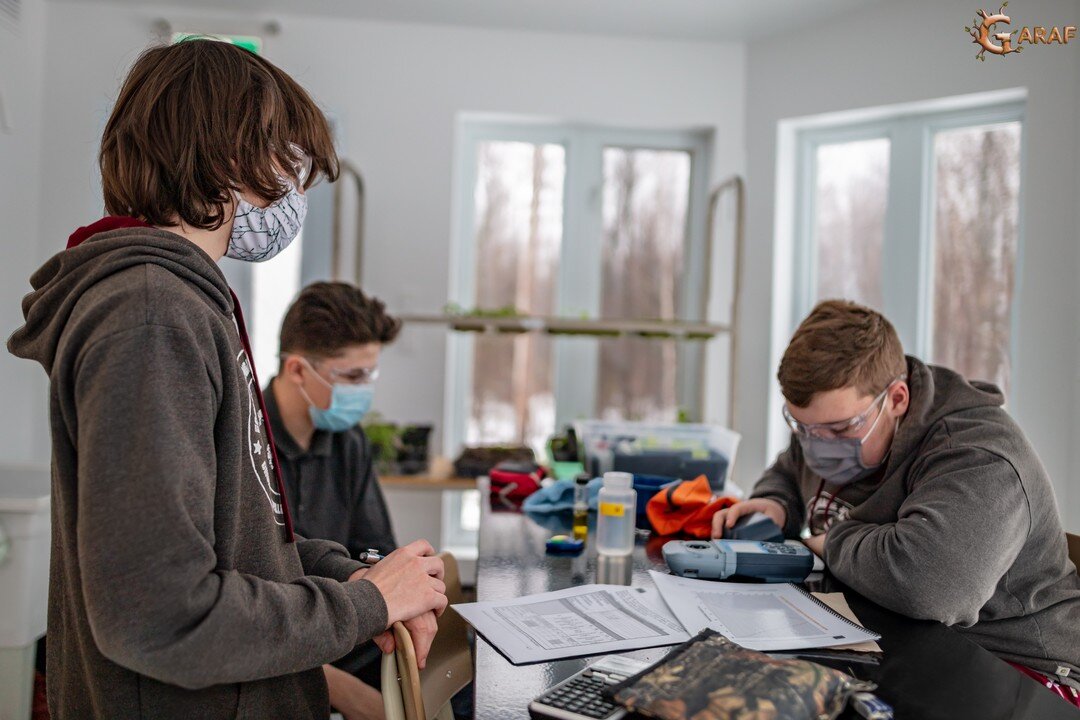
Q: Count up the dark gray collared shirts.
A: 1